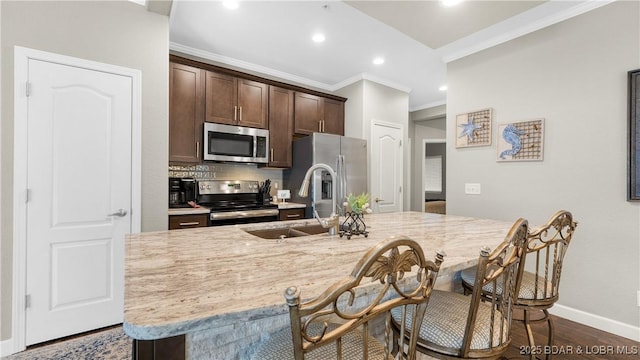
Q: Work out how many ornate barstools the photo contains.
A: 3